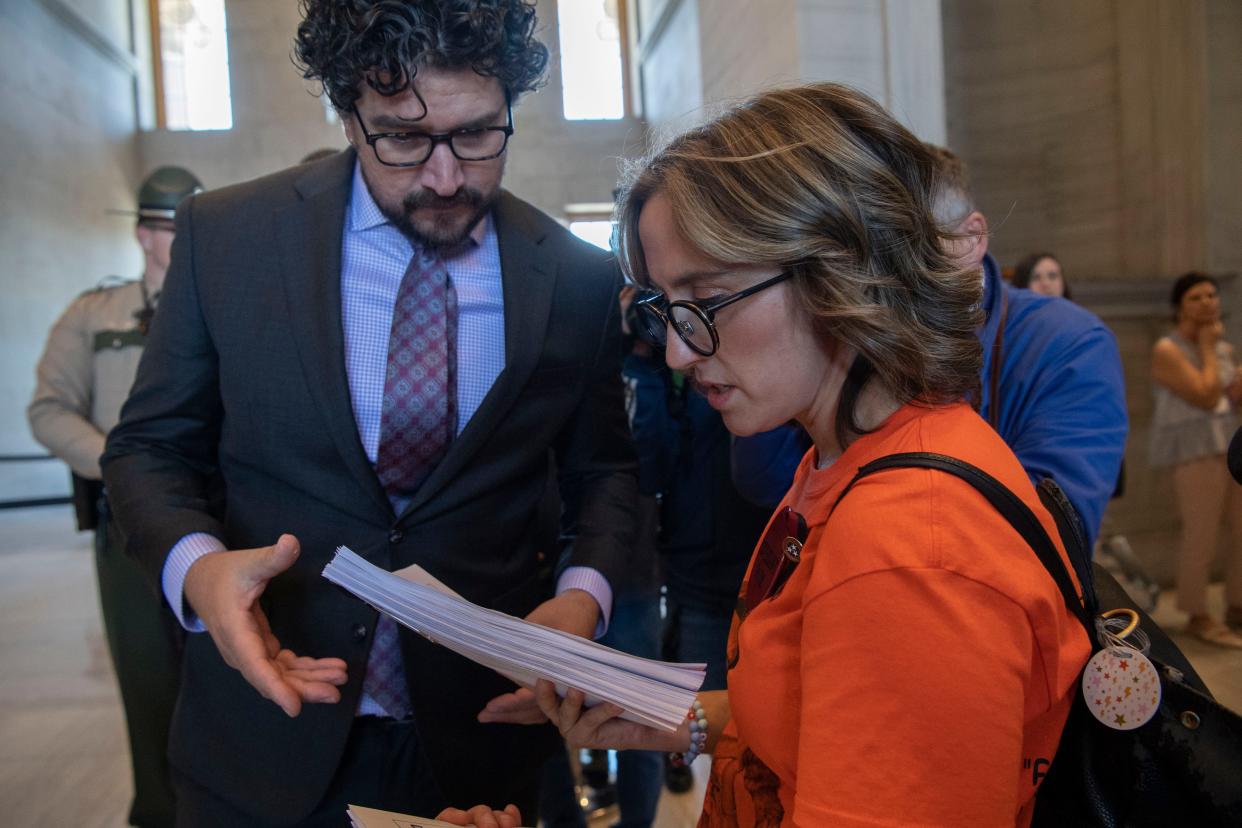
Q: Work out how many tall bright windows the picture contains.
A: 2